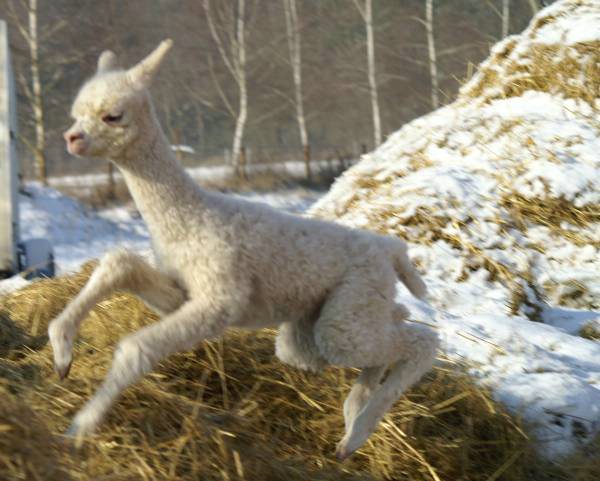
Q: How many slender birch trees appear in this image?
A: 6